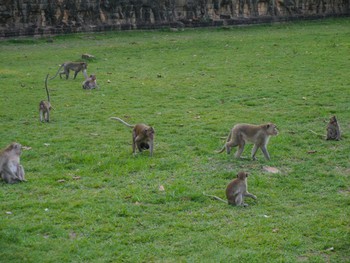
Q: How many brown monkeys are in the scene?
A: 8